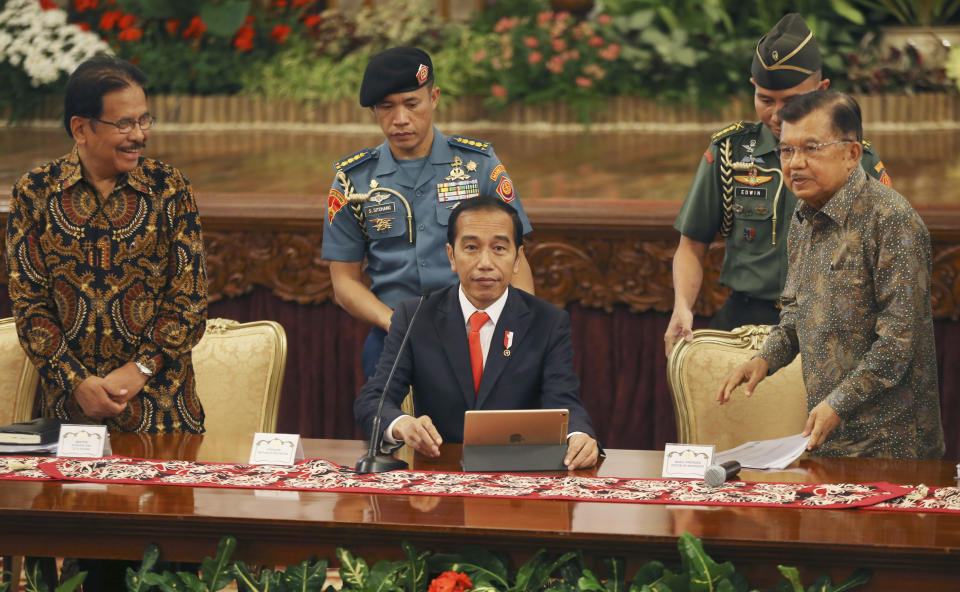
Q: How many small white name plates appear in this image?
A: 3